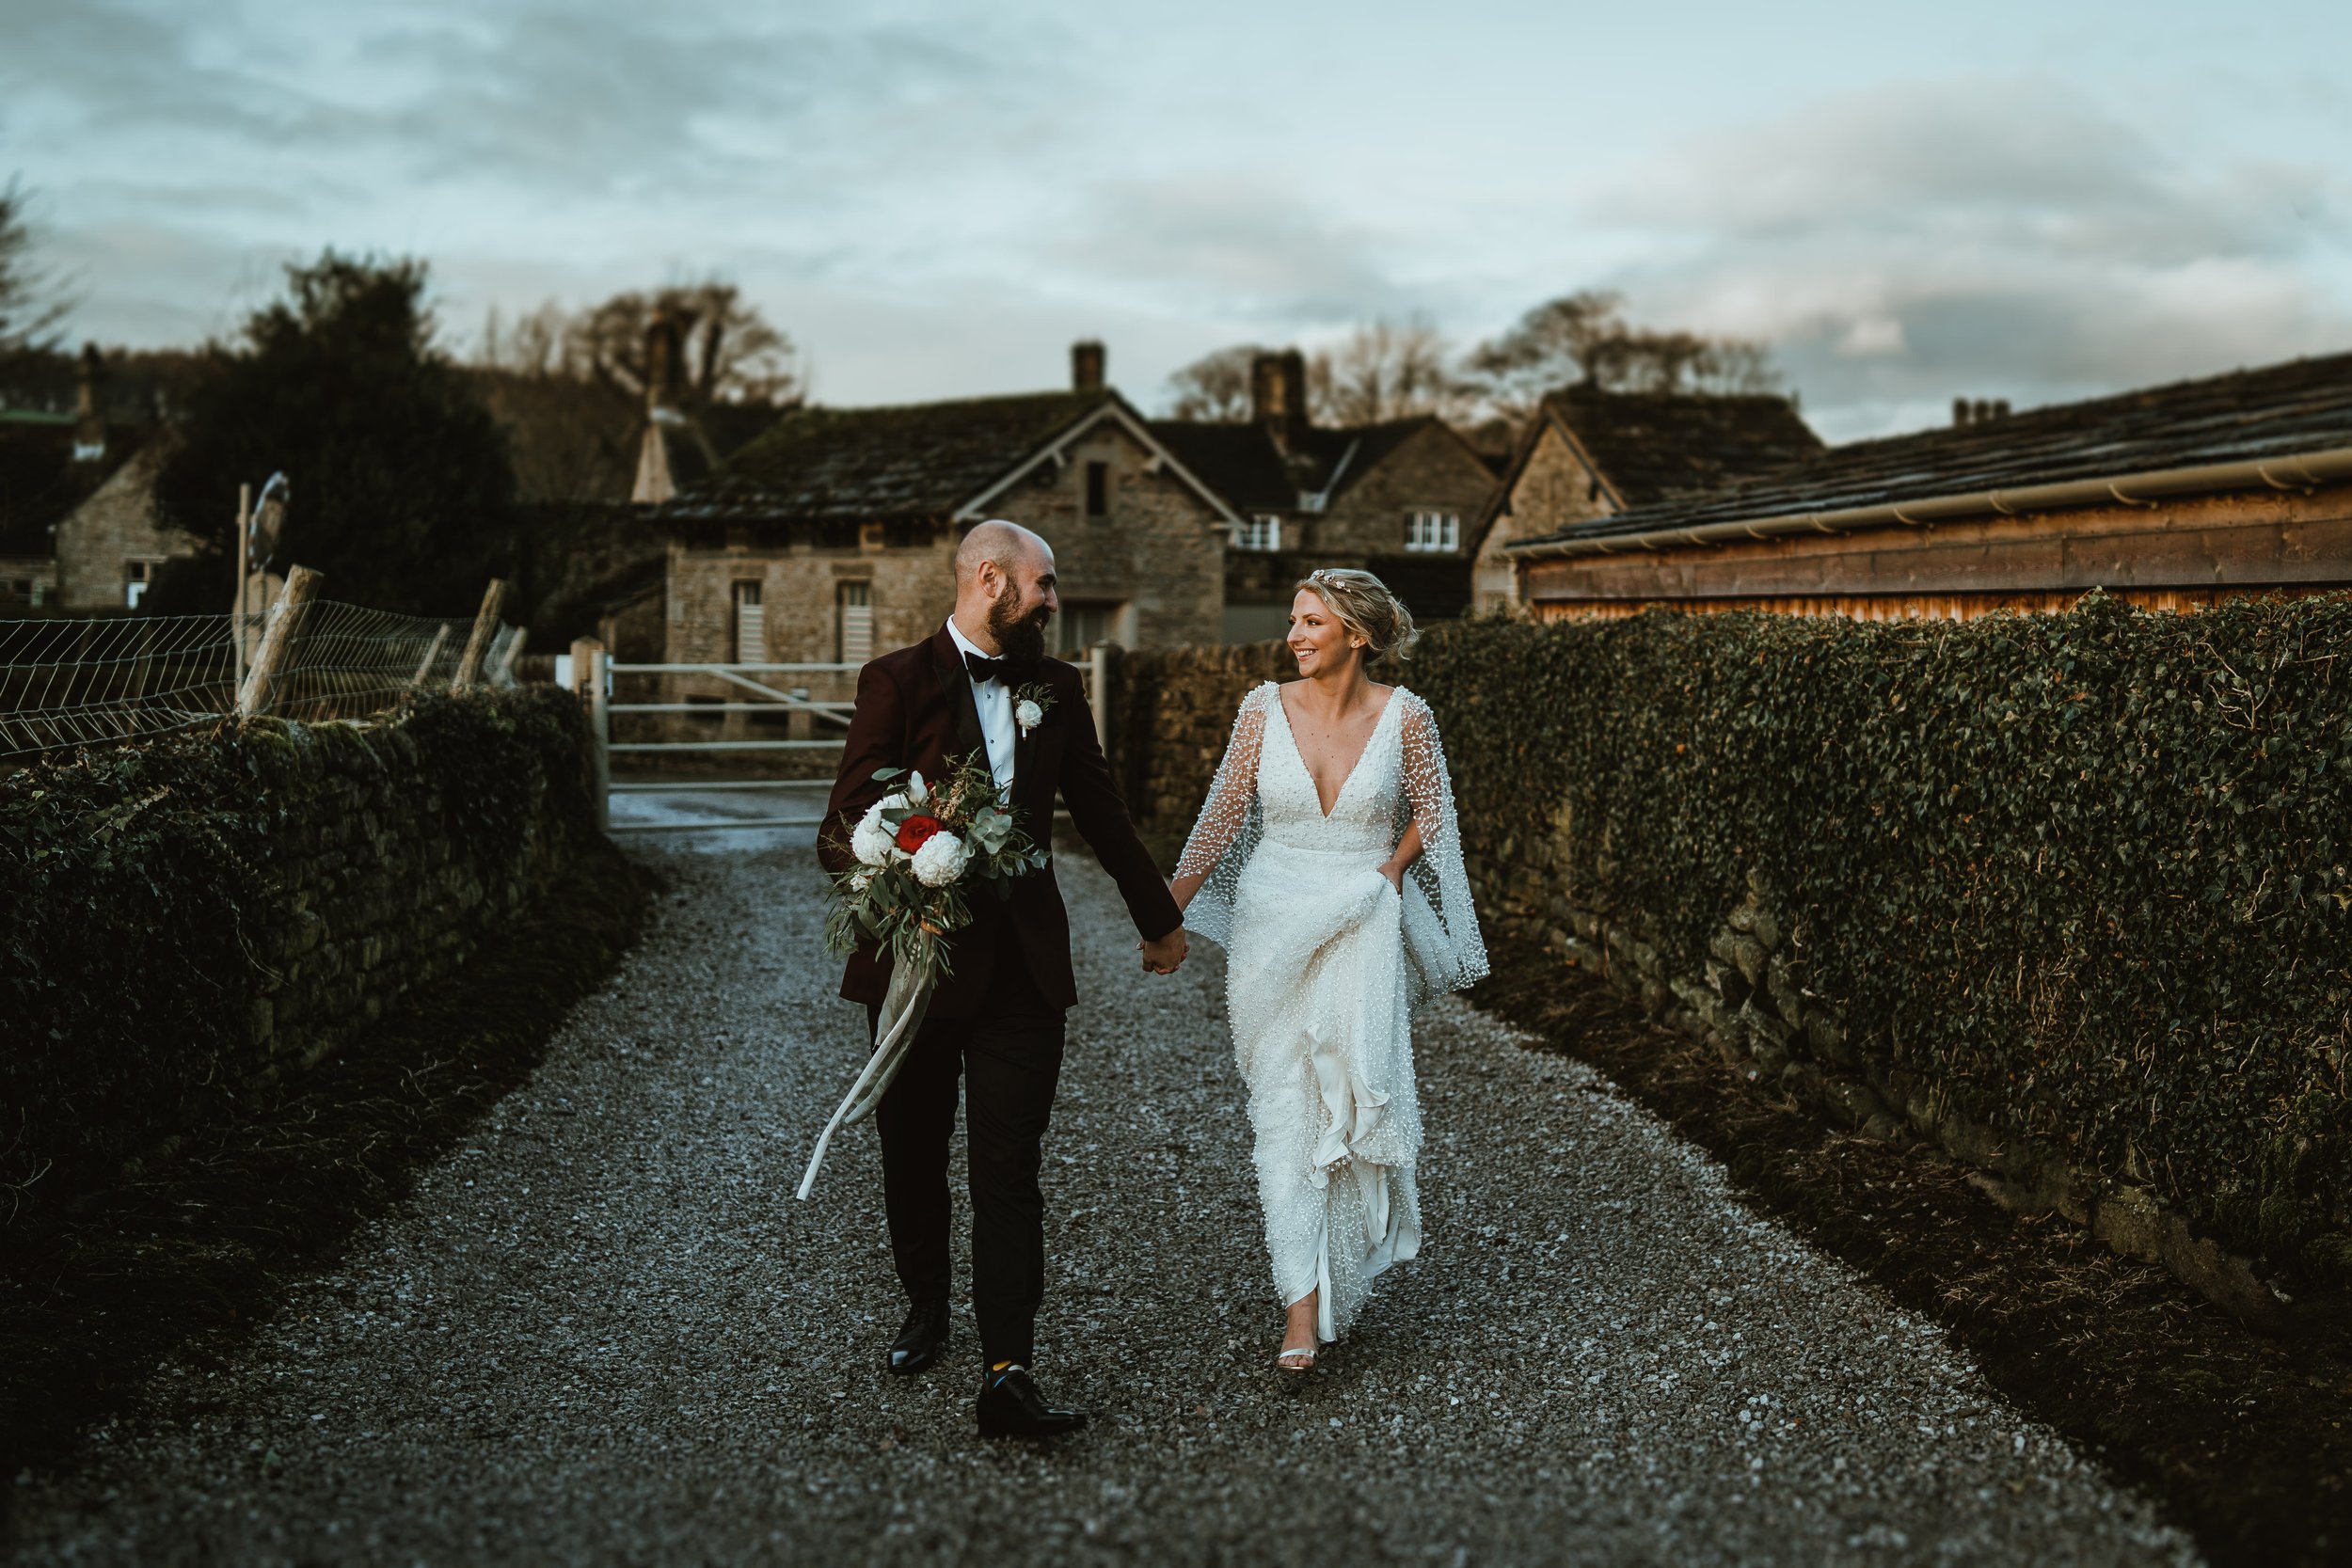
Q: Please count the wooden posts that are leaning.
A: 4